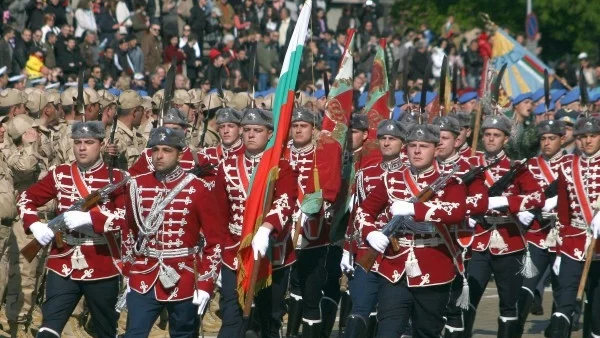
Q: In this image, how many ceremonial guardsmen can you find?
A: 15